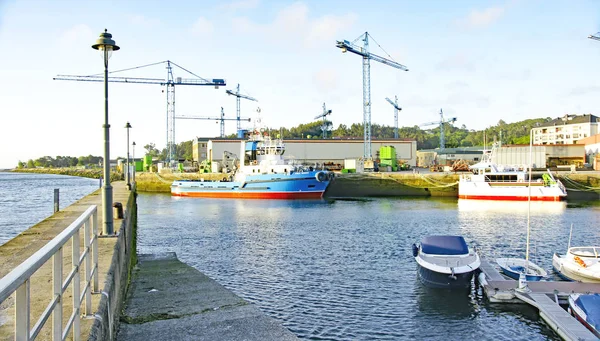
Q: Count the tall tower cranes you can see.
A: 7